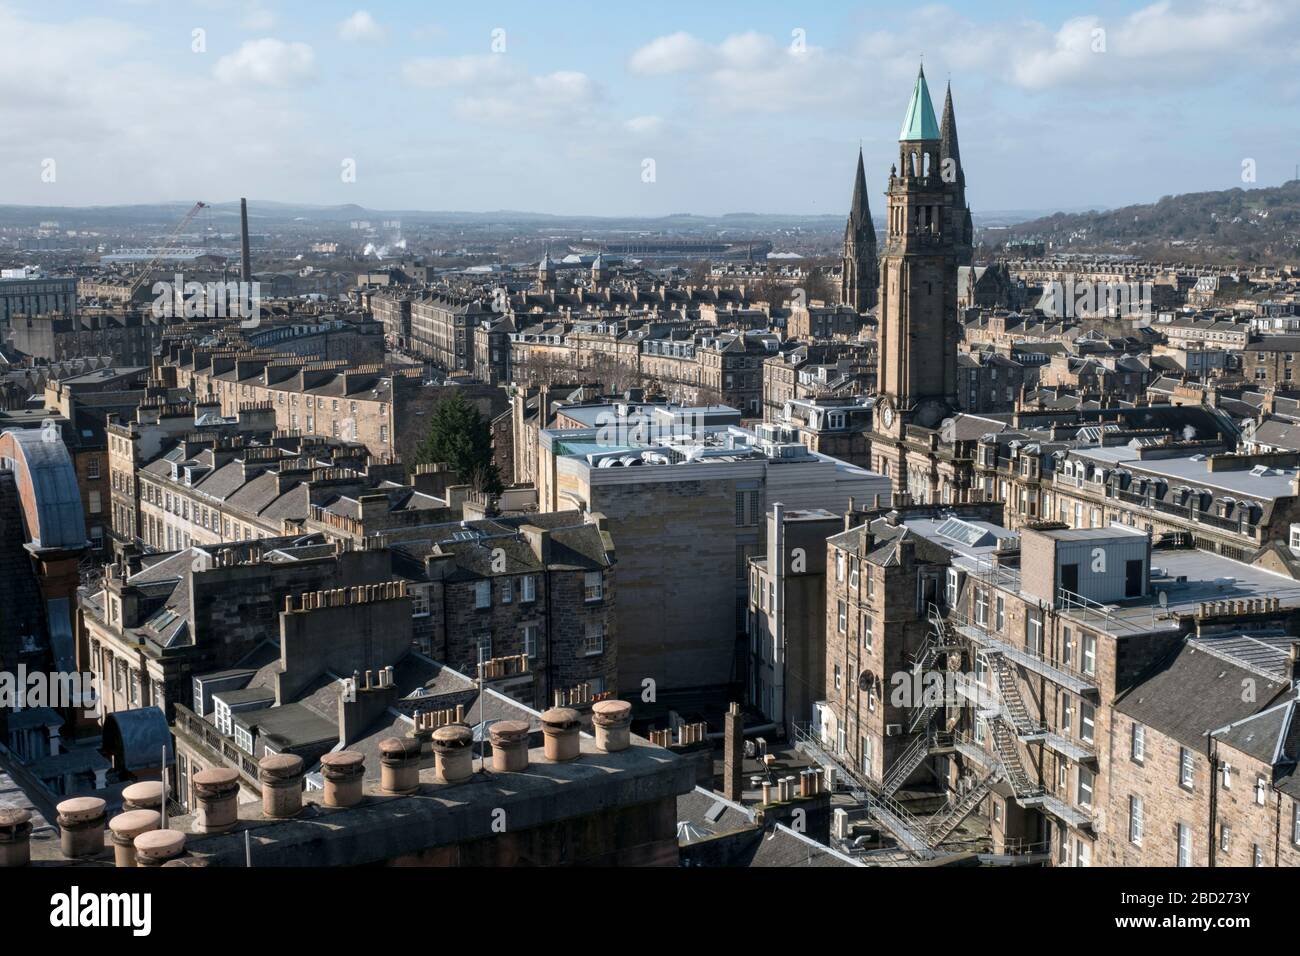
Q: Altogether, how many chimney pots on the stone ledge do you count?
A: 13